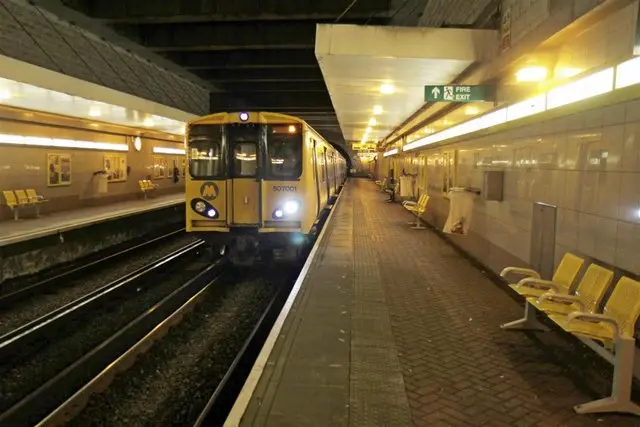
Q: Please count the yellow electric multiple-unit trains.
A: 1